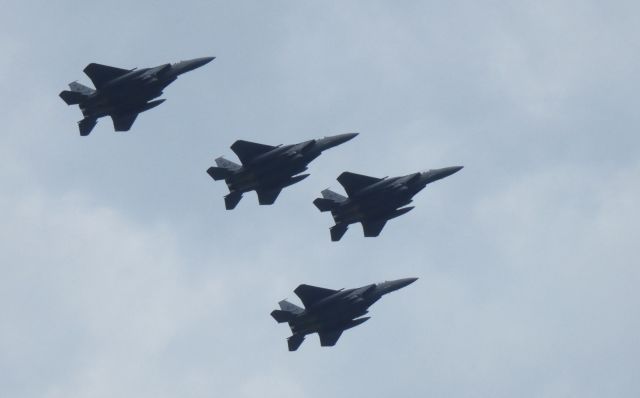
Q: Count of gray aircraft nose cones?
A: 4